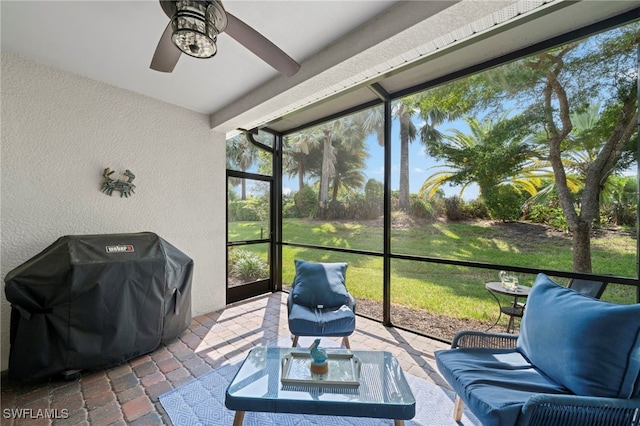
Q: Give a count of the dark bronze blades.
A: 2